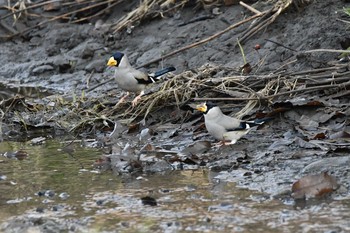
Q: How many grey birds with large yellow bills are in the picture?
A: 2